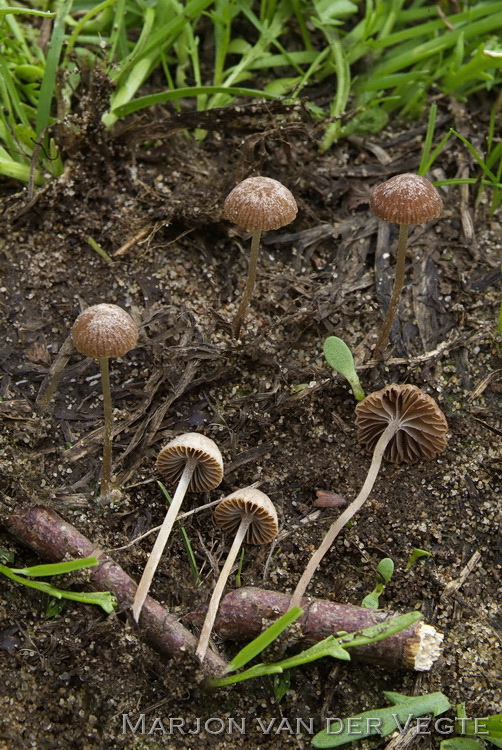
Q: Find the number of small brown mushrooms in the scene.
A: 6